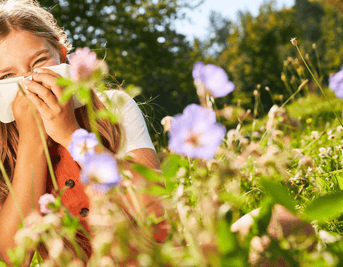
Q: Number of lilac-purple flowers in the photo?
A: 5